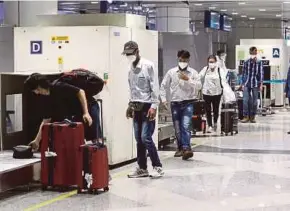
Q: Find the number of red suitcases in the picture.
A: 2